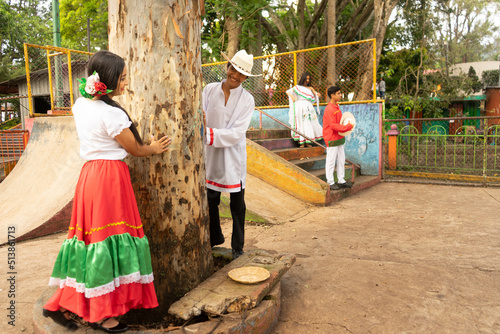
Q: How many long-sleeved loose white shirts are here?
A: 1